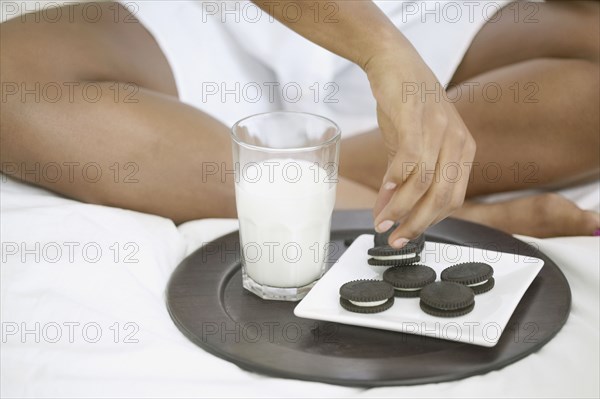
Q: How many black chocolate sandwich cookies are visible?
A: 6